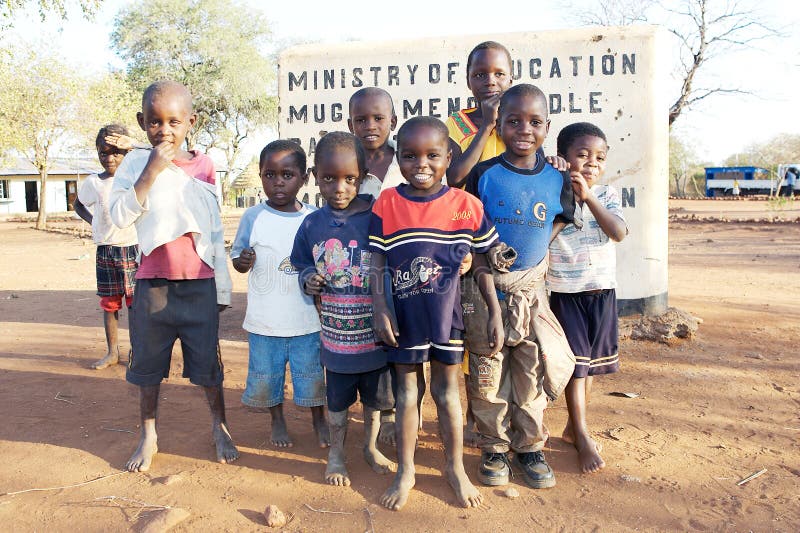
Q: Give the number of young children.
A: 9